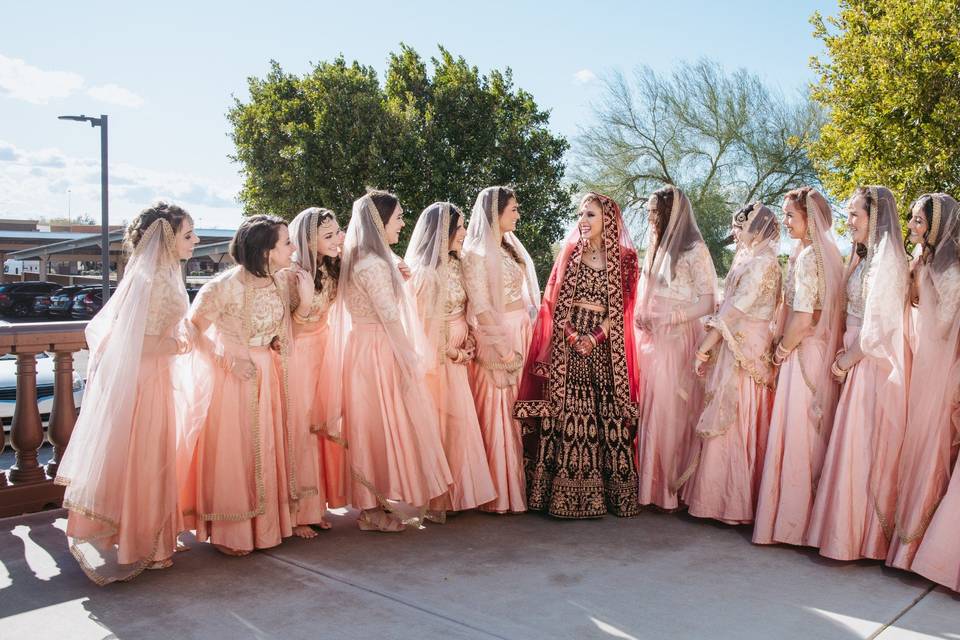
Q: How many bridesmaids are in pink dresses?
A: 11